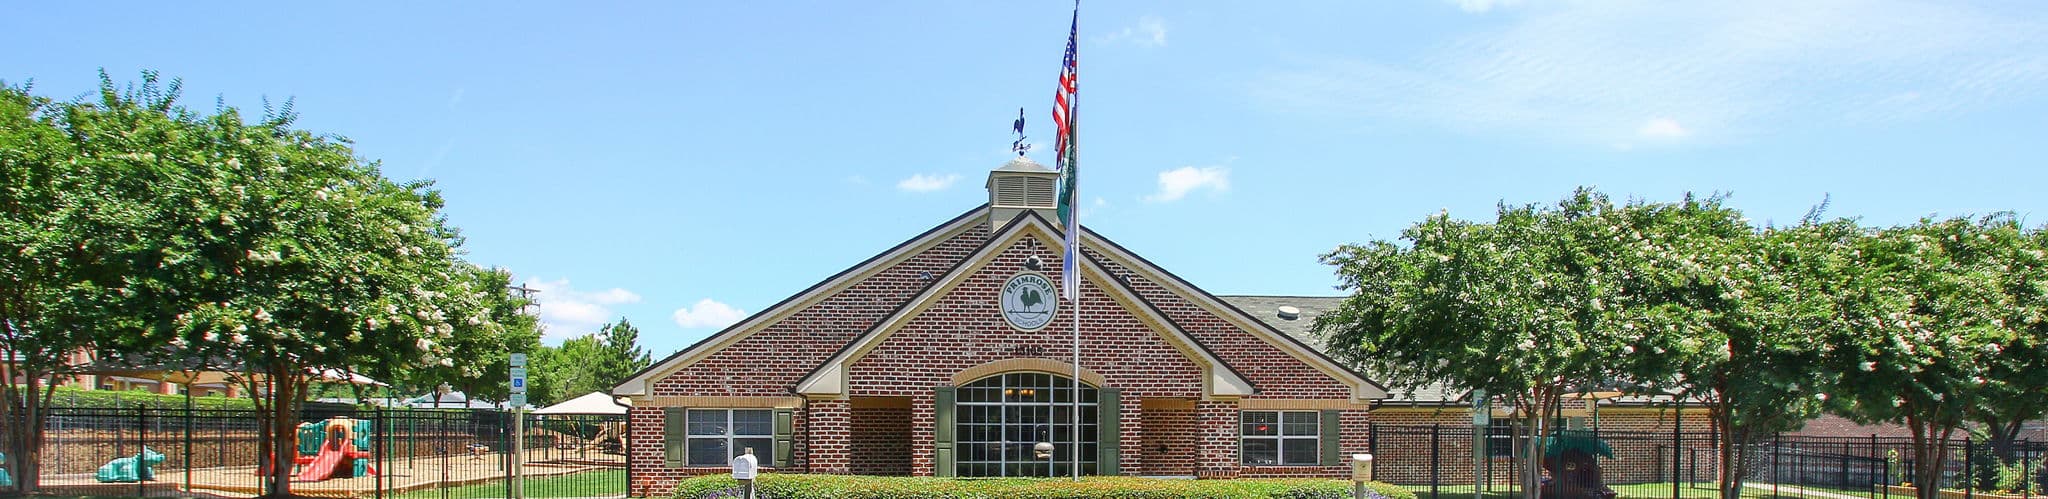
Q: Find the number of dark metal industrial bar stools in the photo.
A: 0